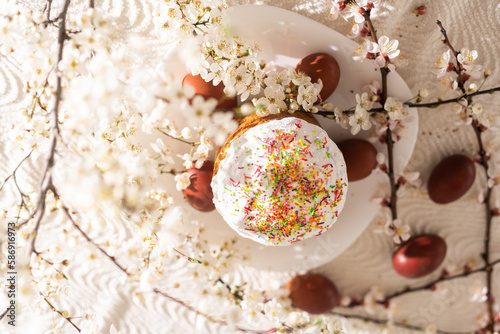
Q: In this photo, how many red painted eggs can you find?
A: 7